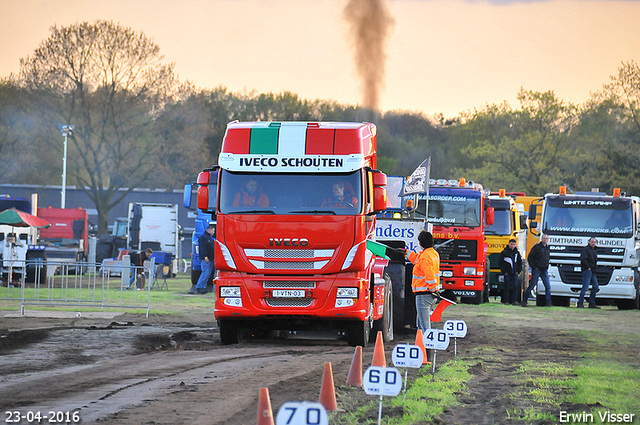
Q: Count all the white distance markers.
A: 5